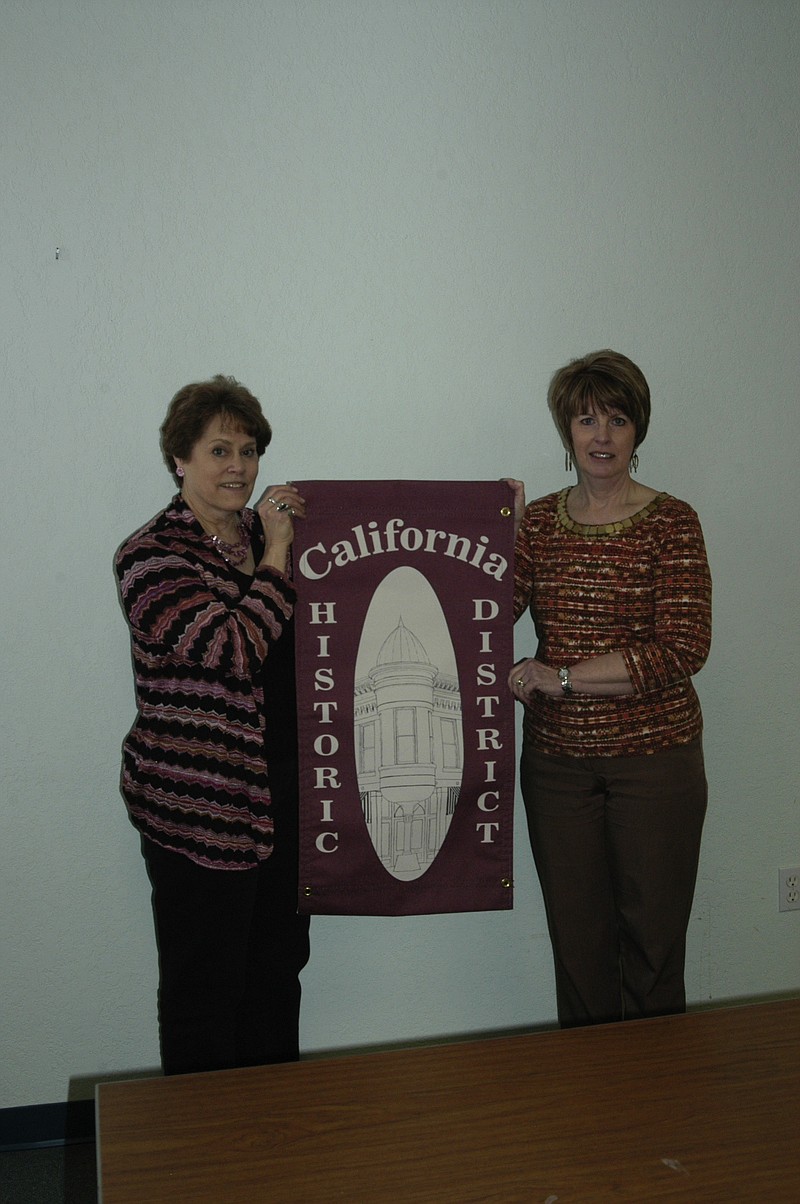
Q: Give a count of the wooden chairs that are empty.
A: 0